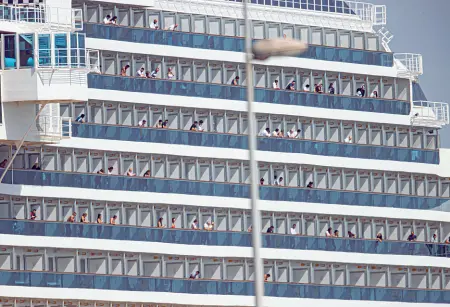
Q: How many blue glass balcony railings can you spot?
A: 6